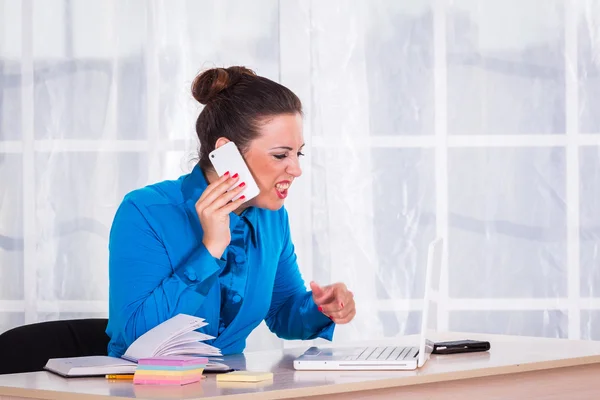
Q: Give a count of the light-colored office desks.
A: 1